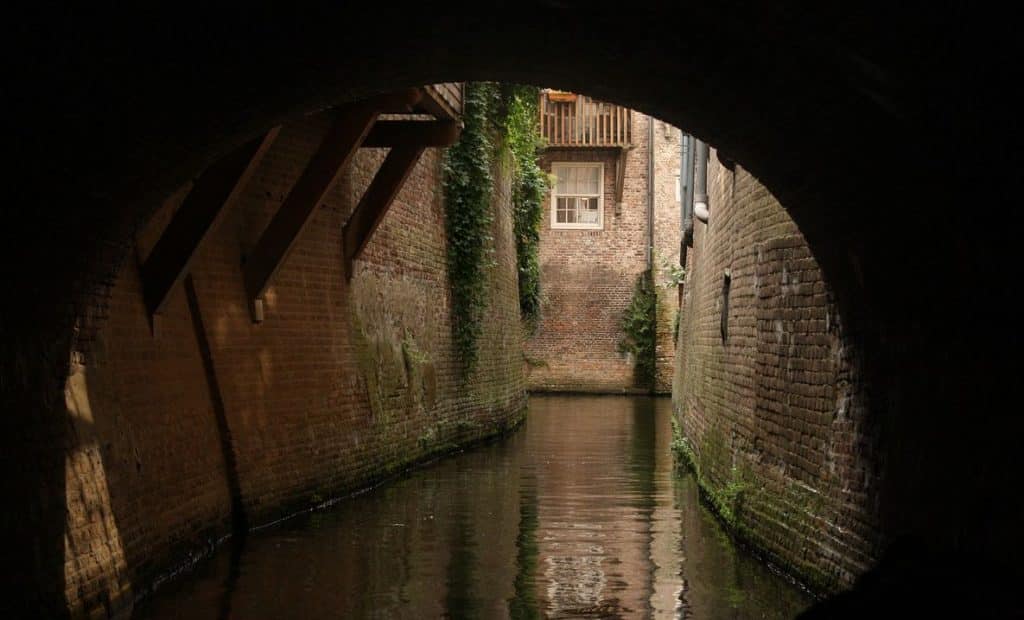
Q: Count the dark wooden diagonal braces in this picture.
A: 3